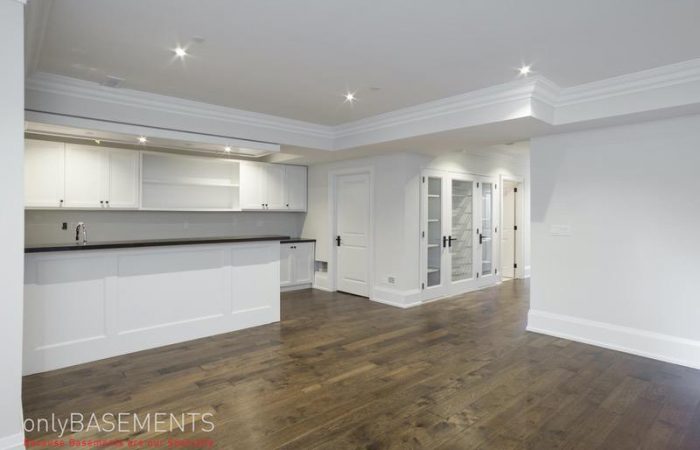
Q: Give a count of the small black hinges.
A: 12